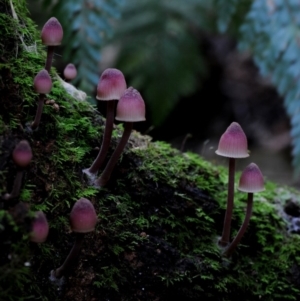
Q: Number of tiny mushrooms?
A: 10